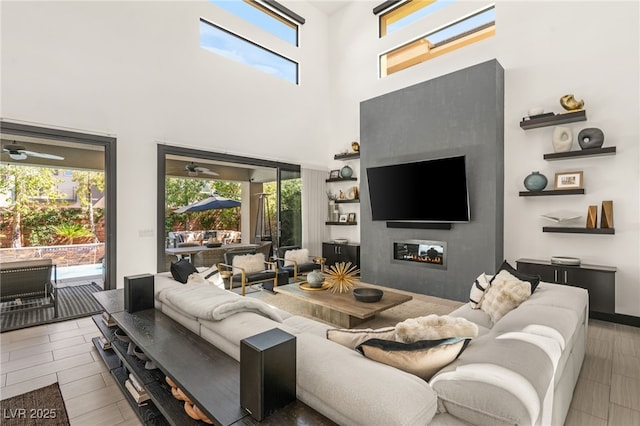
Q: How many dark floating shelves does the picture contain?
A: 8